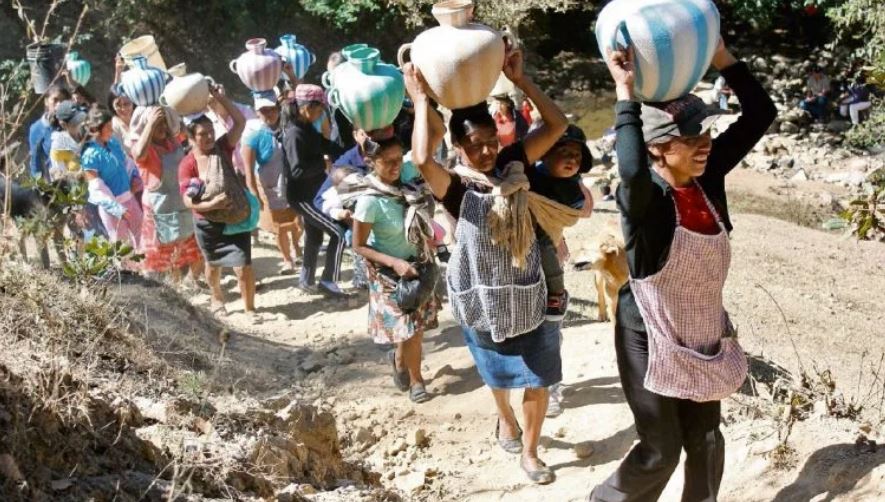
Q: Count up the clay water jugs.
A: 9